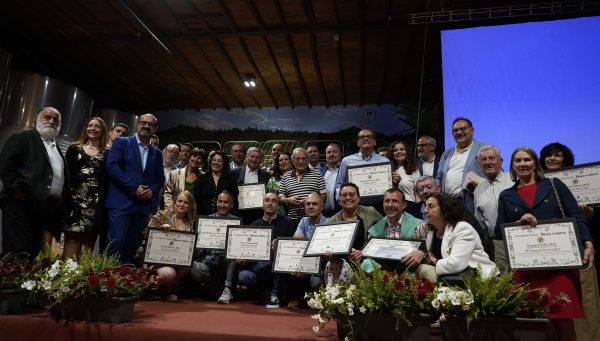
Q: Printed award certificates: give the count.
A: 10